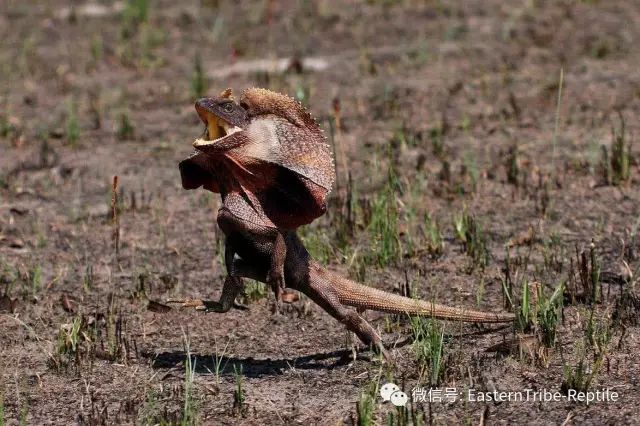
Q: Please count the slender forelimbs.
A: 2